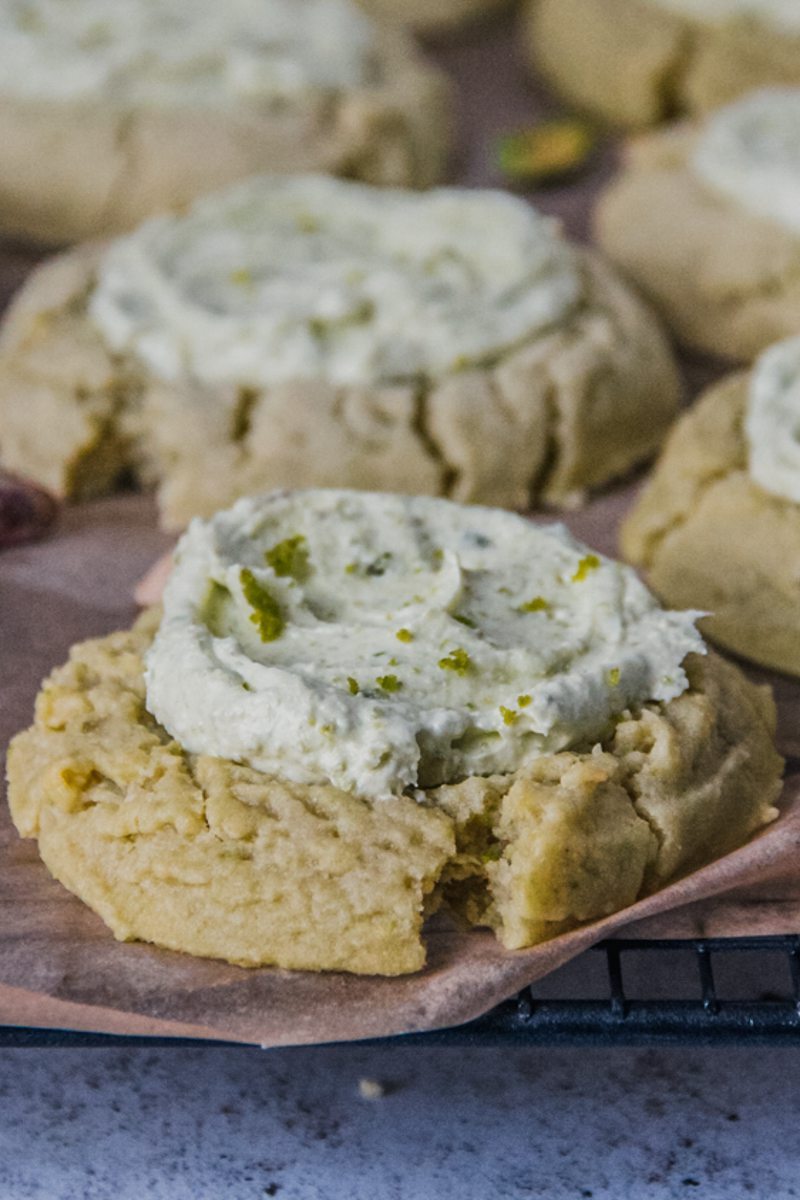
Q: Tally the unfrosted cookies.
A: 0